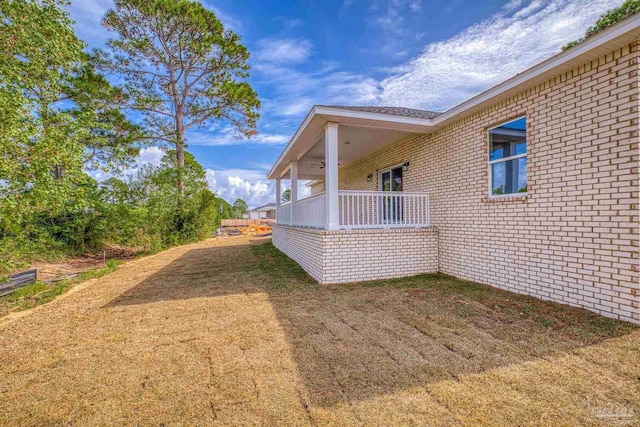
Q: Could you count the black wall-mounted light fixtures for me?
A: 2